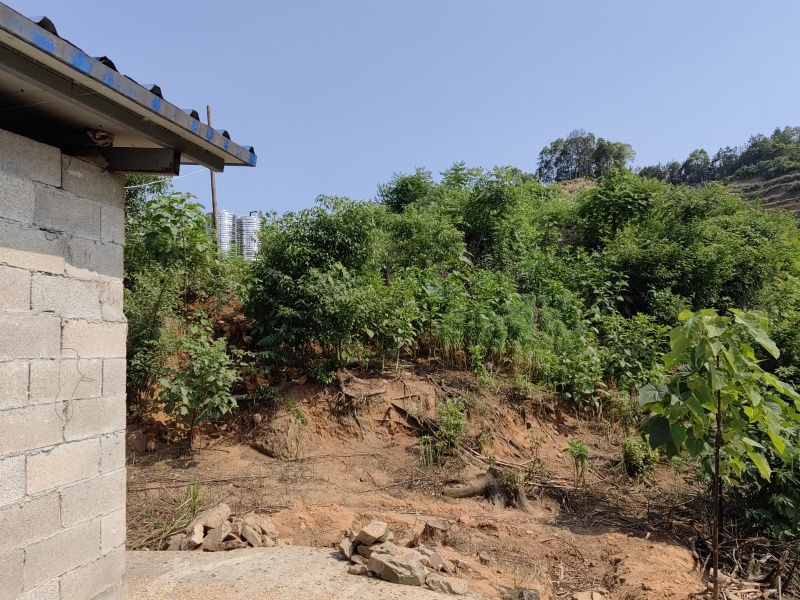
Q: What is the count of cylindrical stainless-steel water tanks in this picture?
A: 2